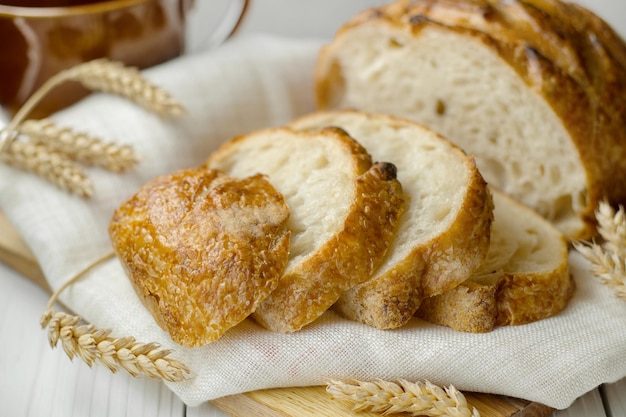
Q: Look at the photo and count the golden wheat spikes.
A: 7